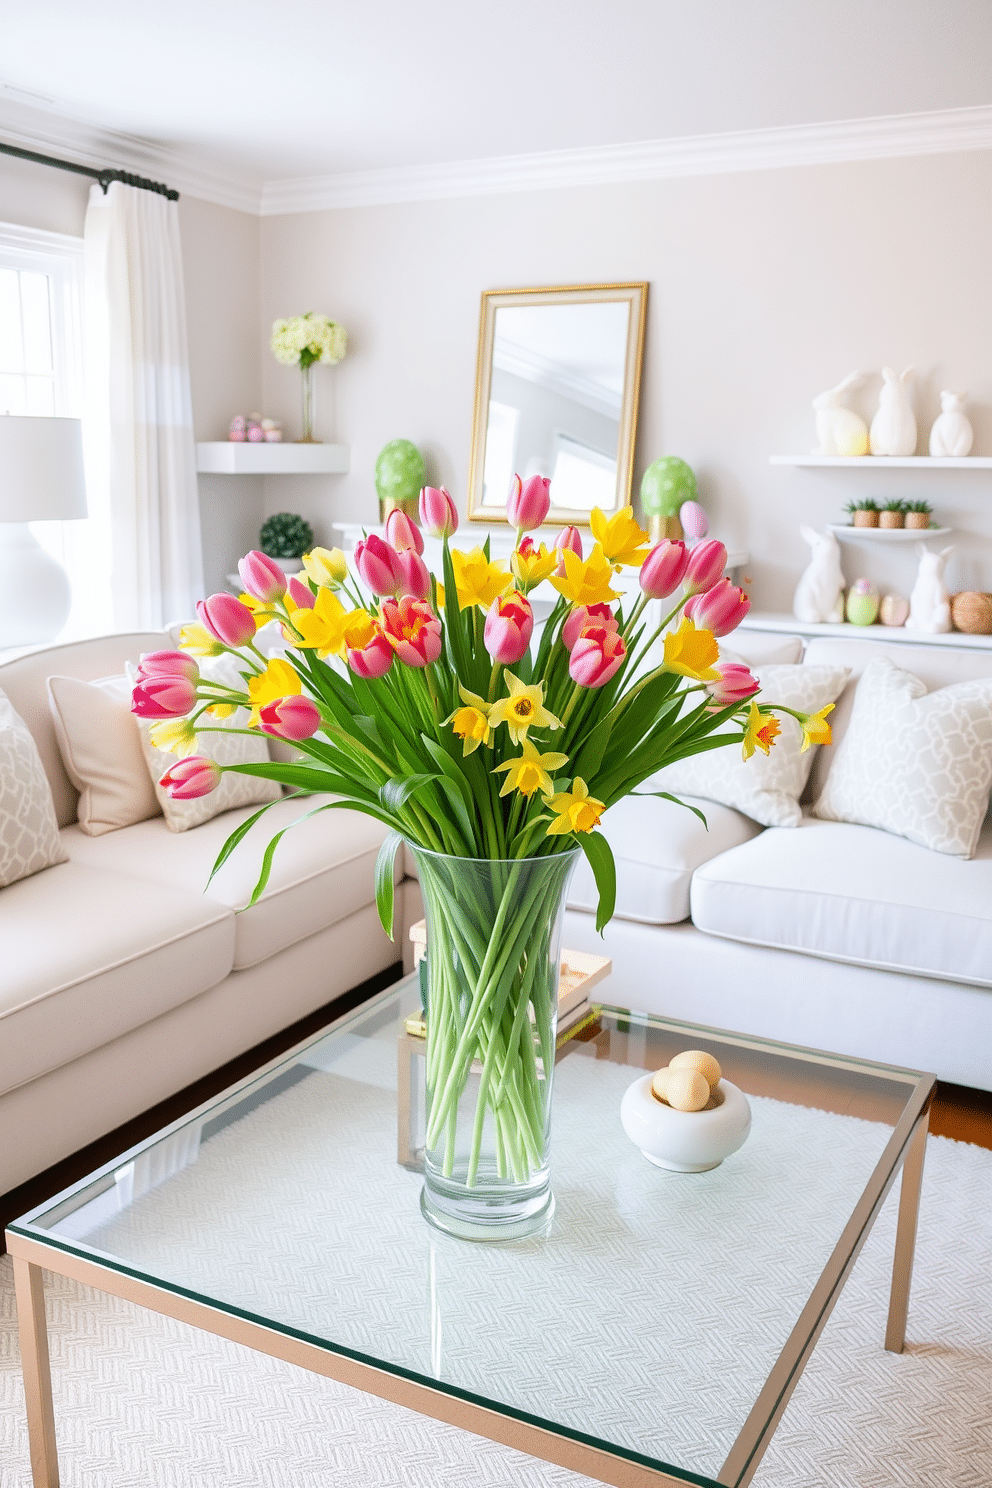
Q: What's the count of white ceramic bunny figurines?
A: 5